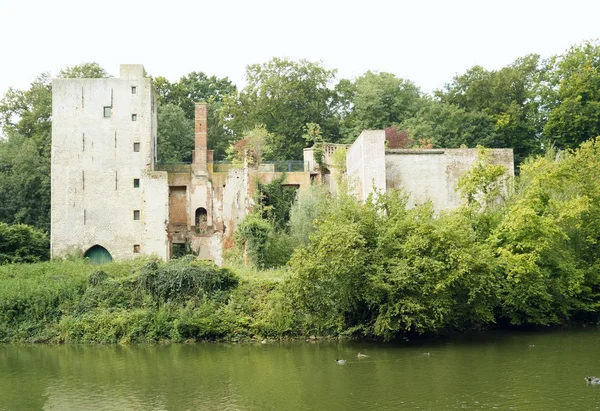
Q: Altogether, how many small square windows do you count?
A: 7